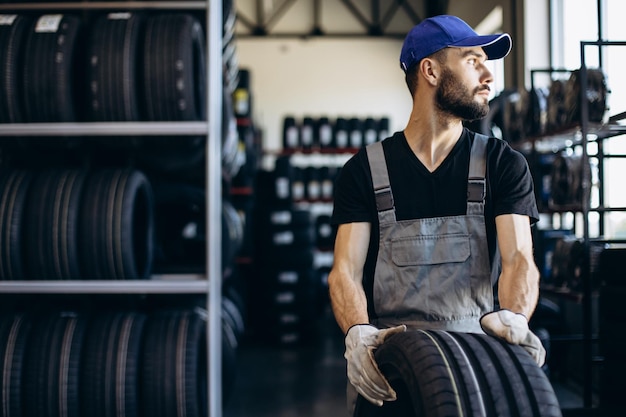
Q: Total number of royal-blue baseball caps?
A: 1